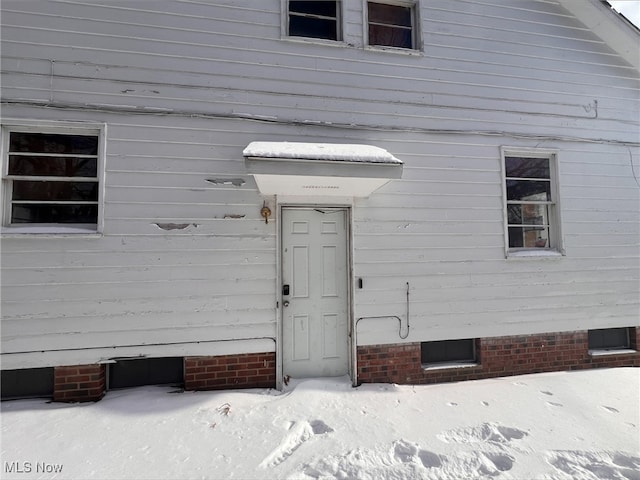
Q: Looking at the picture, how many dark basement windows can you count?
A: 4